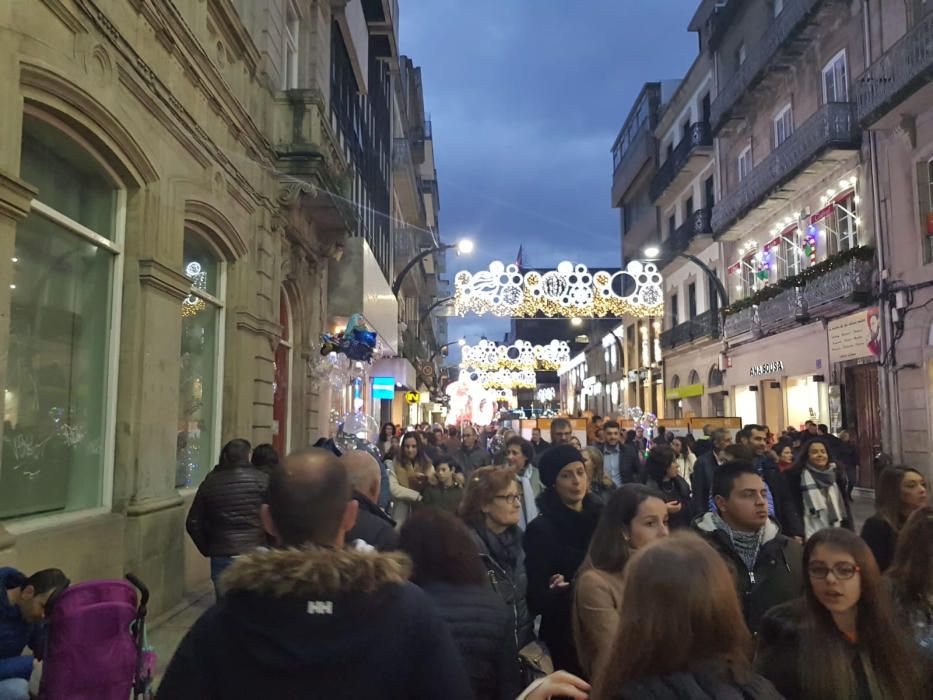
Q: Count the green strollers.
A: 0